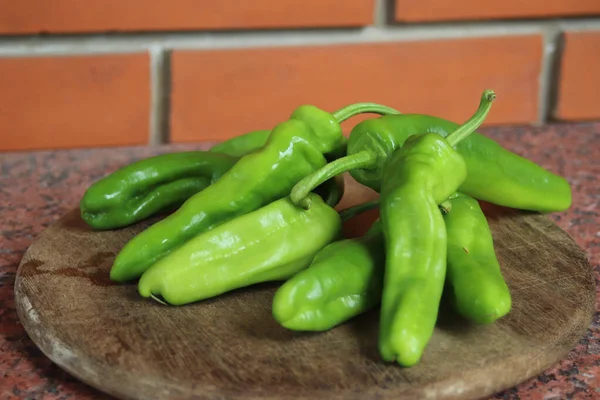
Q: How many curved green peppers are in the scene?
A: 8